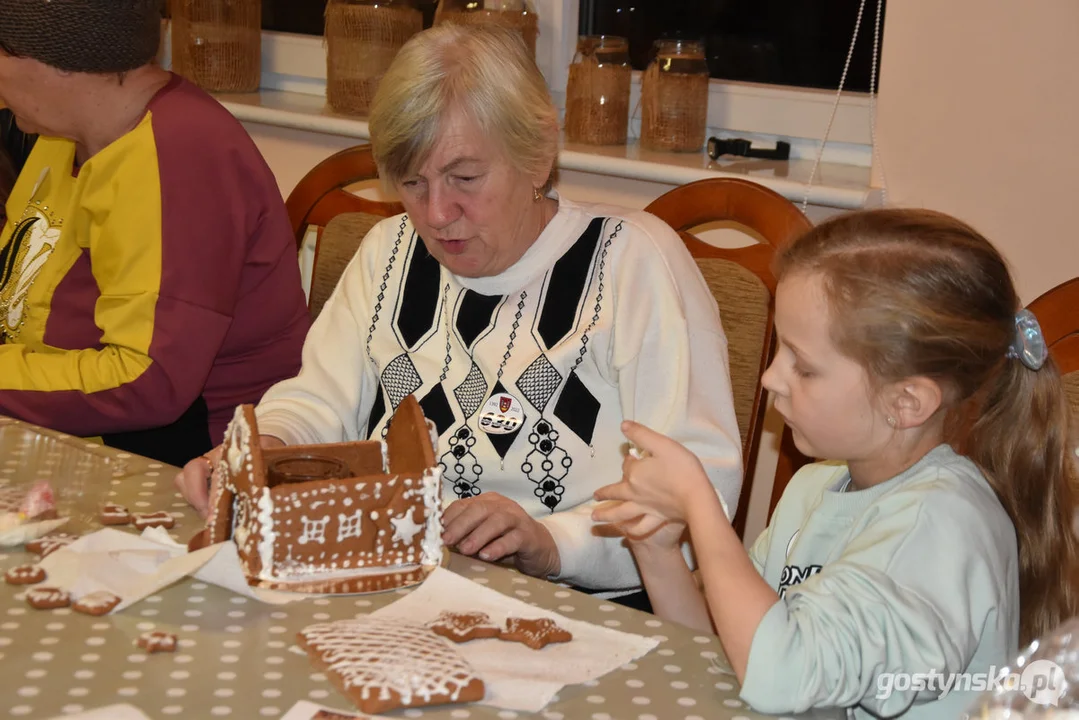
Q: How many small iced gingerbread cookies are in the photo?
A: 9